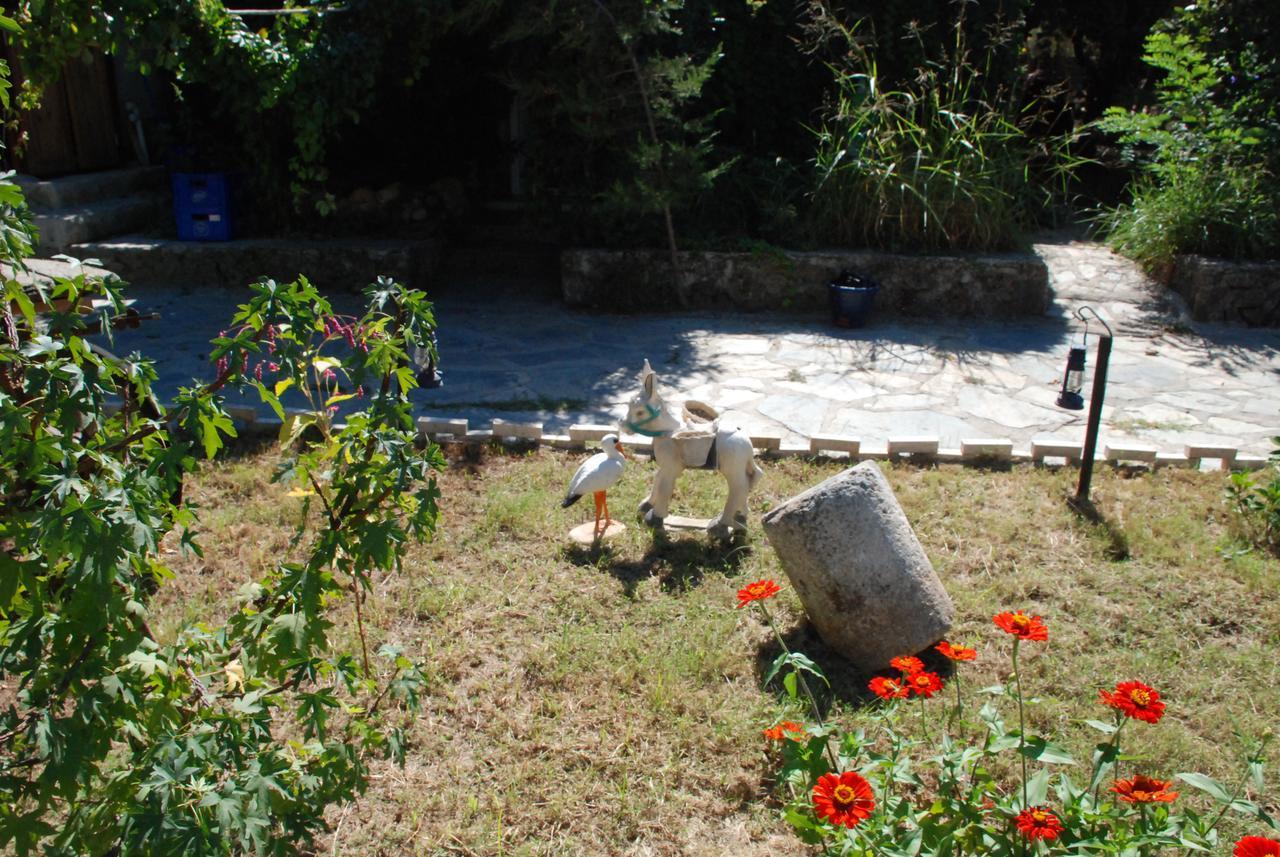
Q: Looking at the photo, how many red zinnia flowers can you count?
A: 12